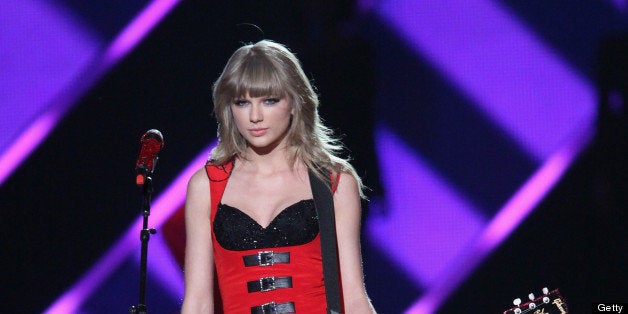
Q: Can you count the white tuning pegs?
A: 3